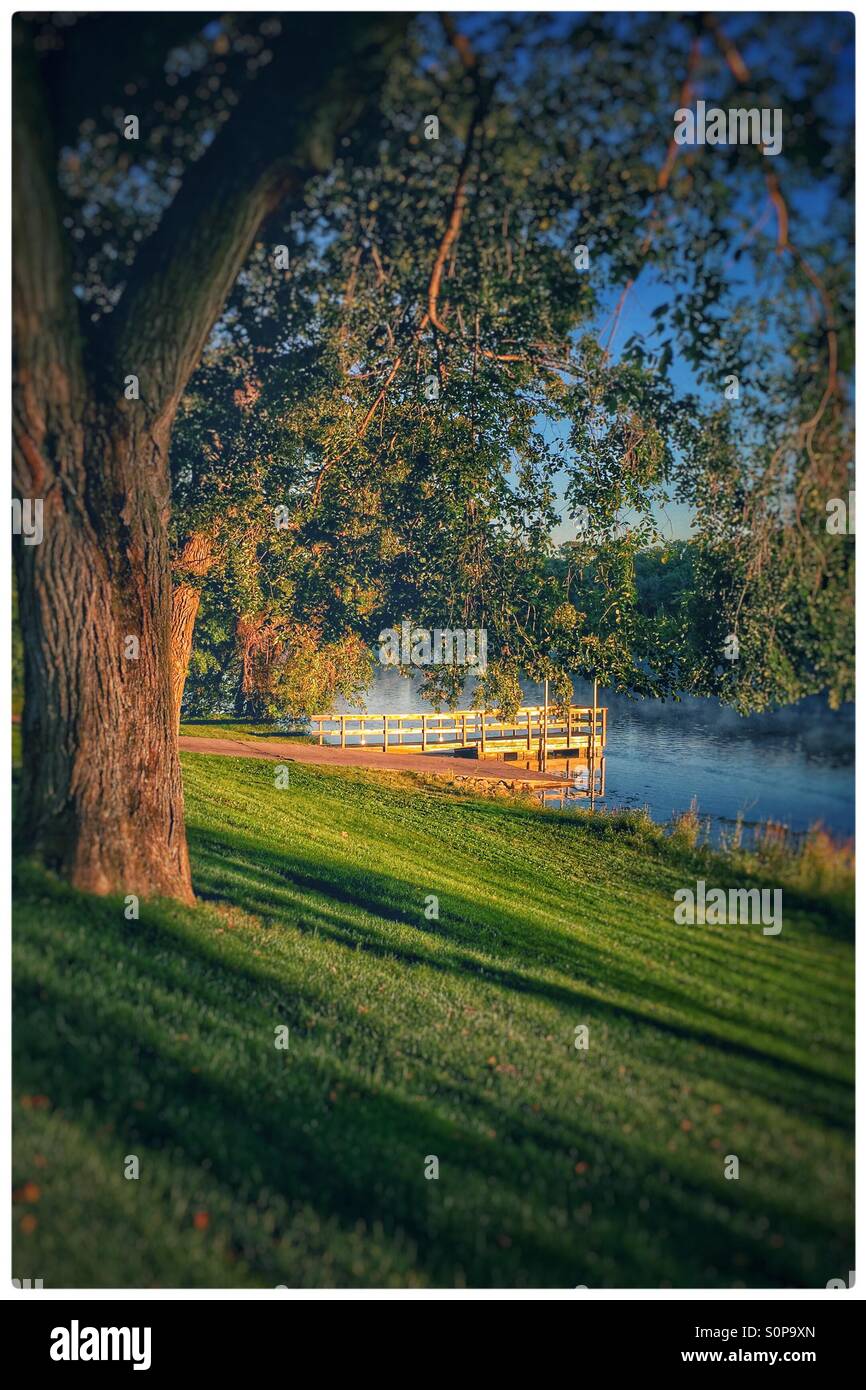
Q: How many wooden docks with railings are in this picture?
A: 1